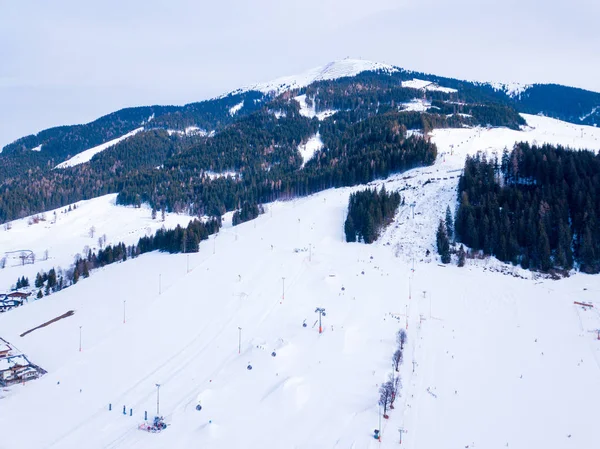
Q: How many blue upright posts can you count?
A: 4